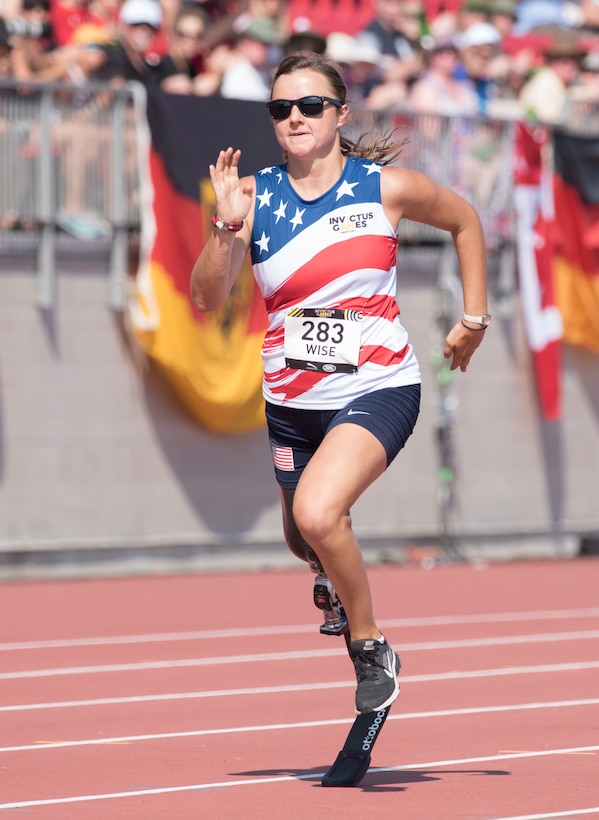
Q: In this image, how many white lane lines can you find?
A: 6